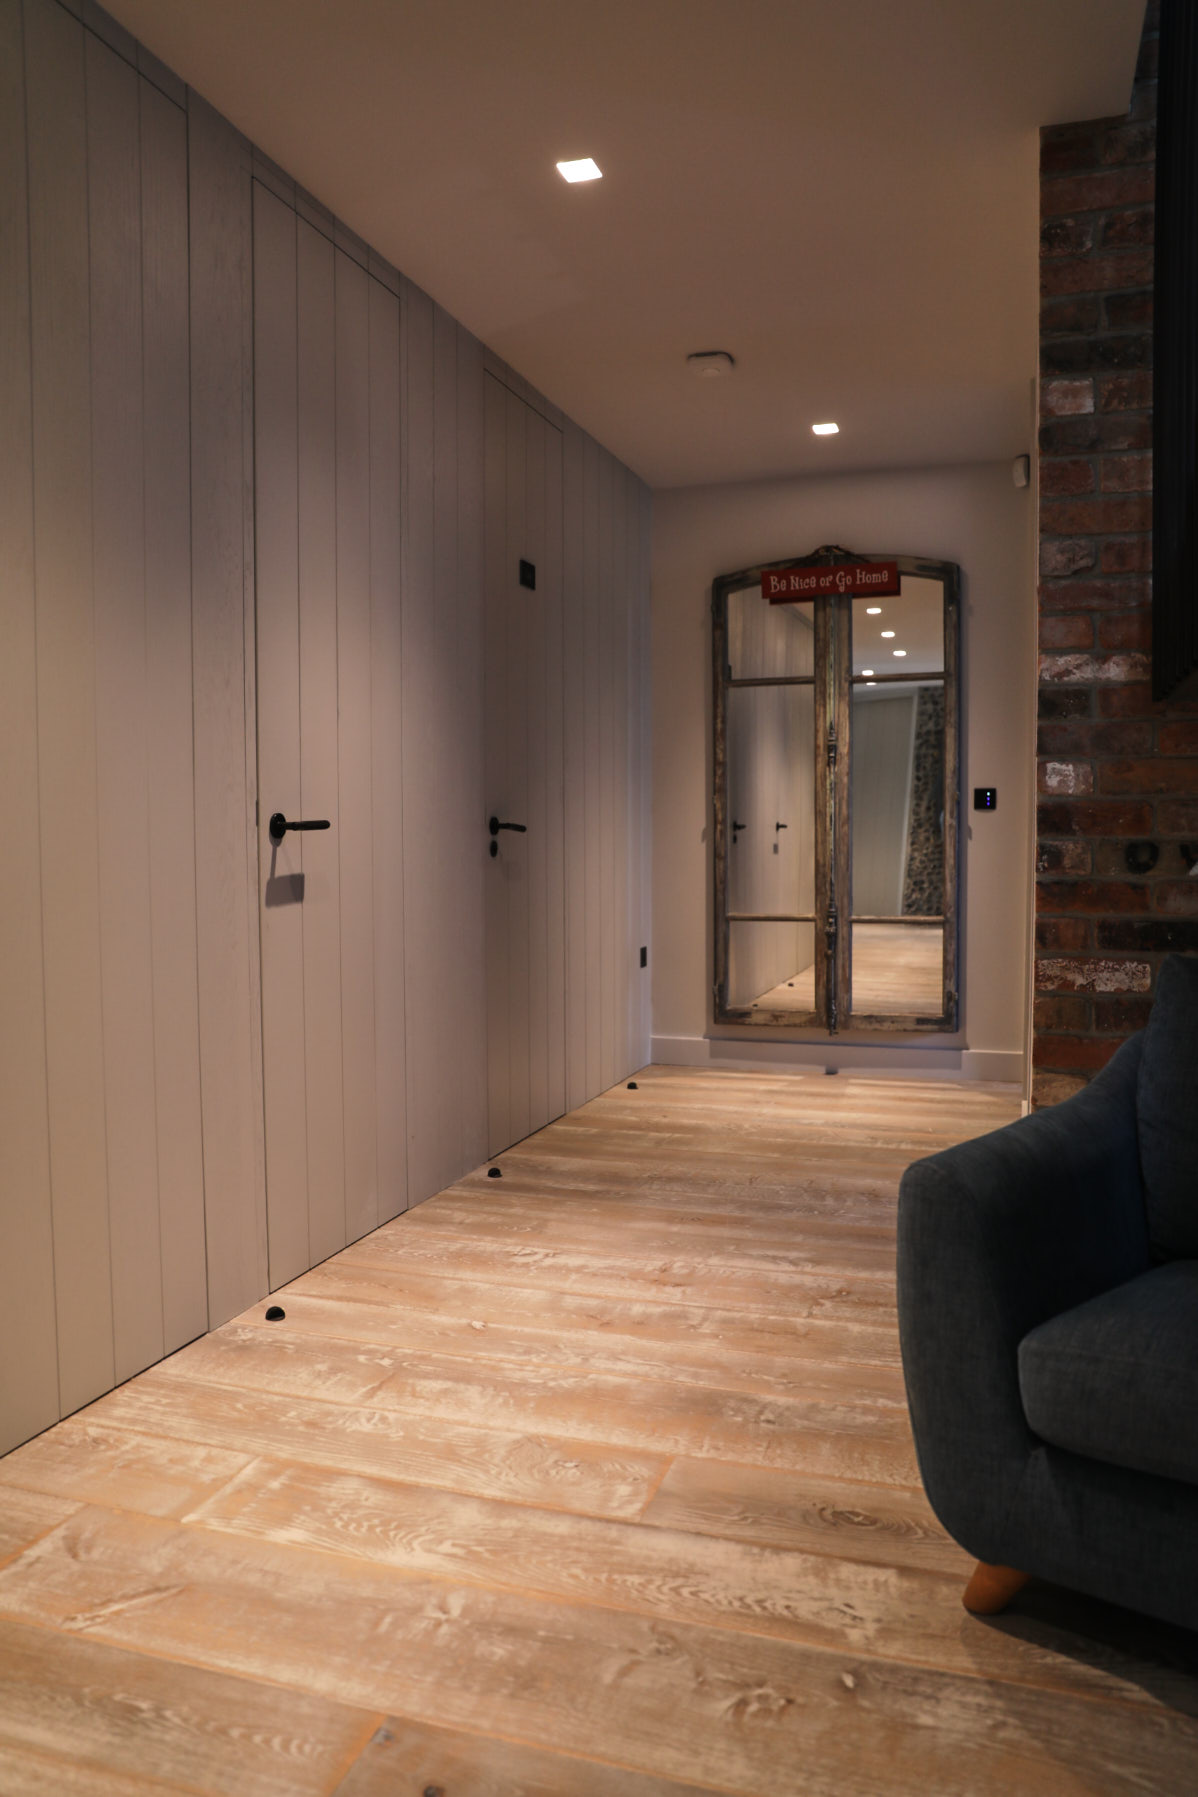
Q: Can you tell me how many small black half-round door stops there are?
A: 3